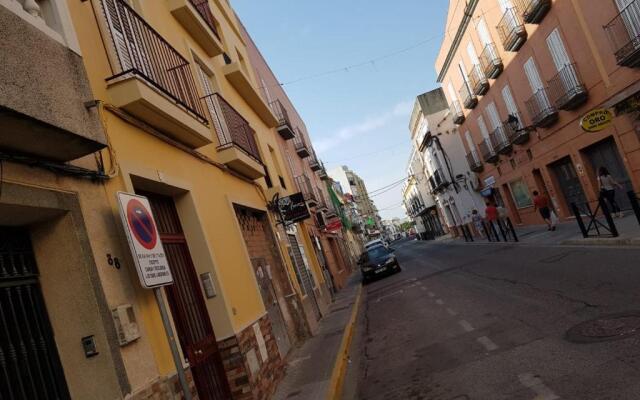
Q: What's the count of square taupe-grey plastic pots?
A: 0